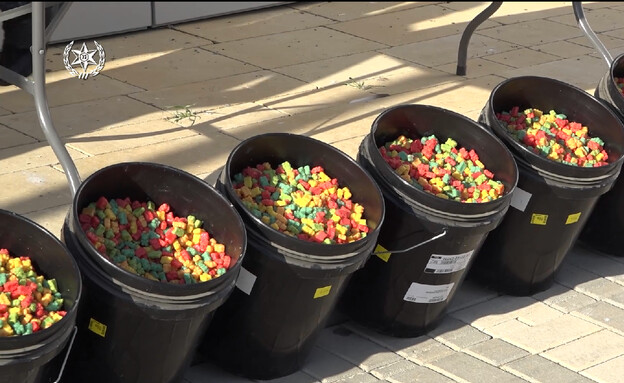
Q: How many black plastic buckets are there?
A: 6